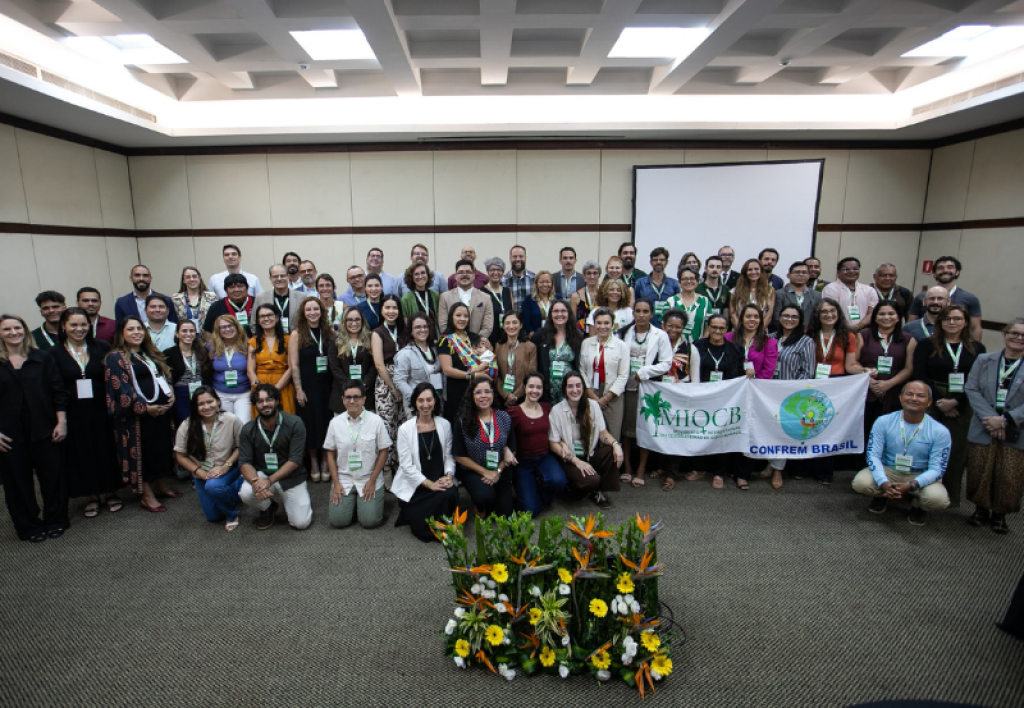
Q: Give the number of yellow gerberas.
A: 11